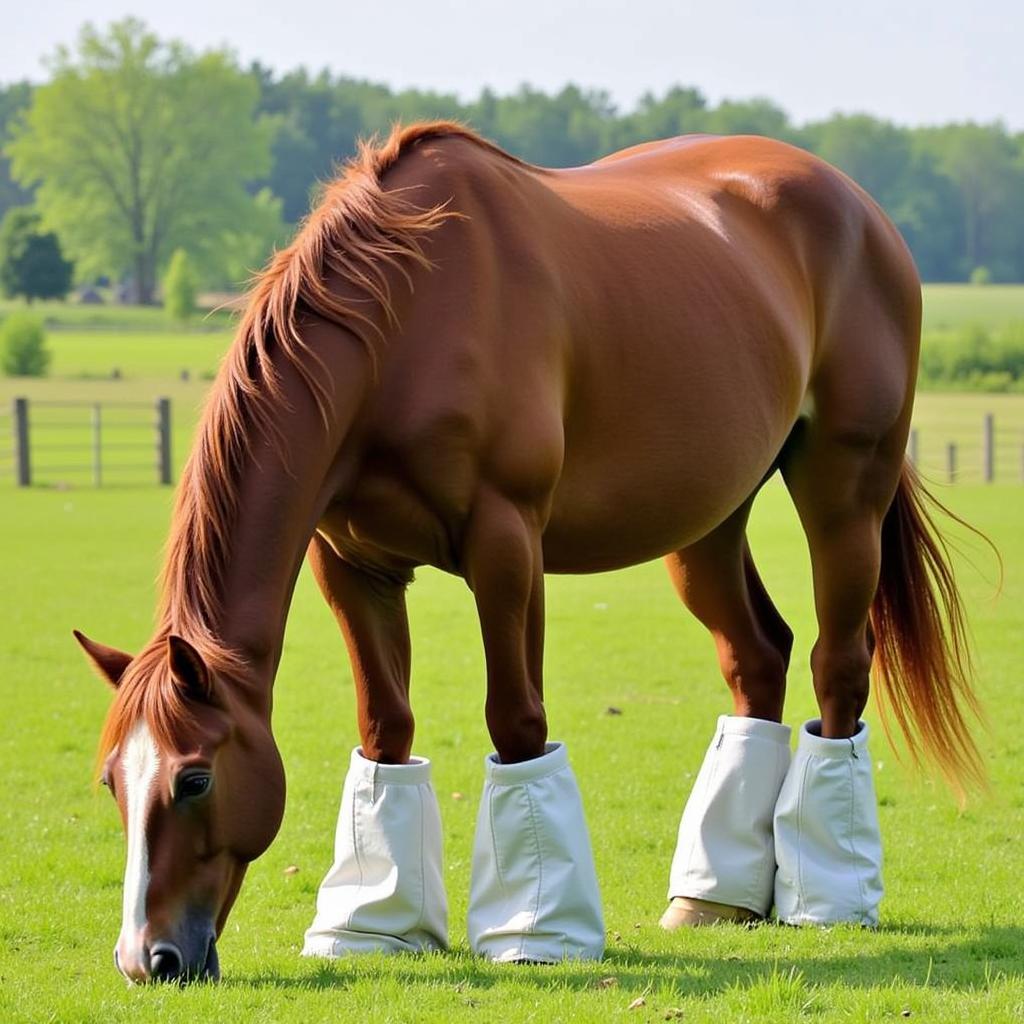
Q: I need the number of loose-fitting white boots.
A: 4